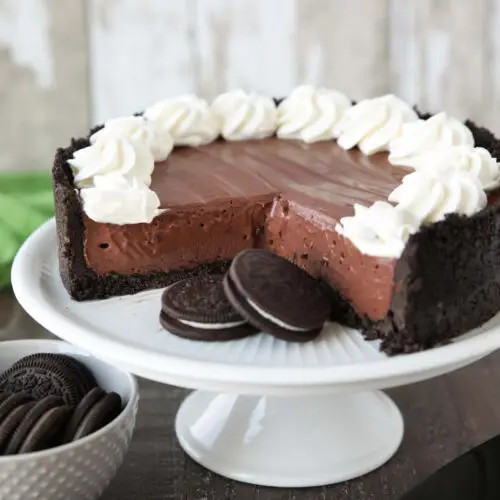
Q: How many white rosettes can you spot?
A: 11